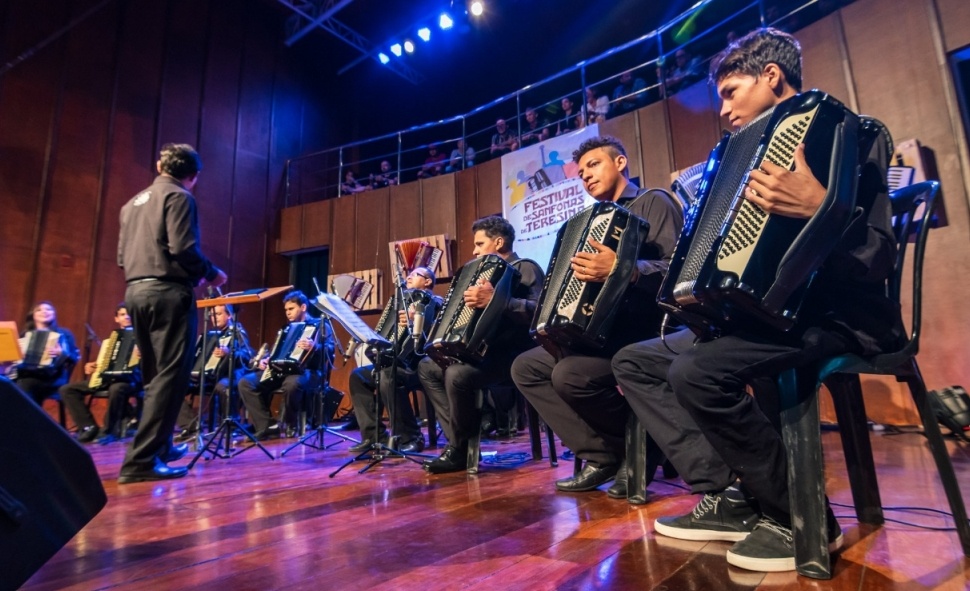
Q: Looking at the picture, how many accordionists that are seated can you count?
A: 8